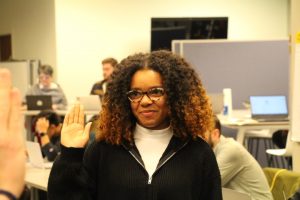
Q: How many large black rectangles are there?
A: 1